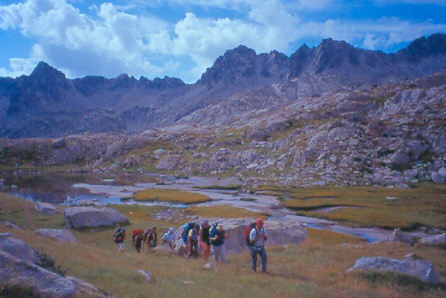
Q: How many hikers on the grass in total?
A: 9